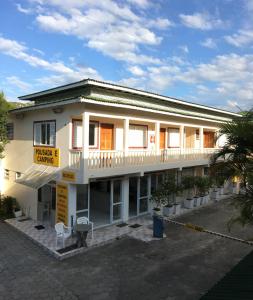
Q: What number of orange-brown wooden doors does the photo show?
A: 3